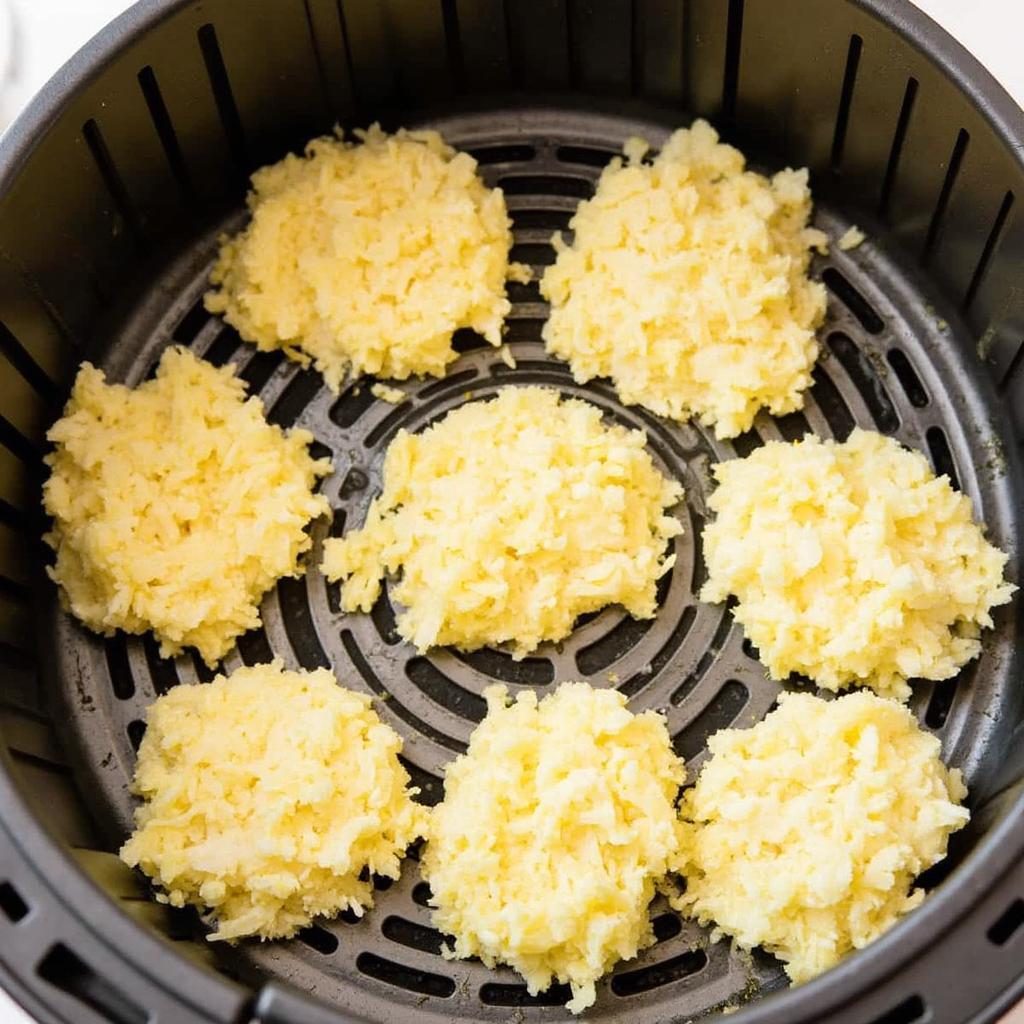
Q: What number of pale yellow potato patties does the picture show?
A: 8